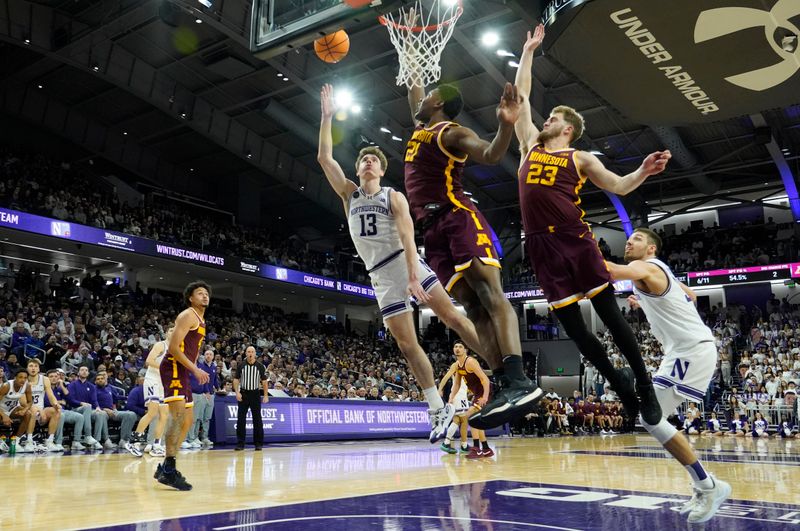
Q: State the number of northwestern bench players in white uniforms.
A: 2